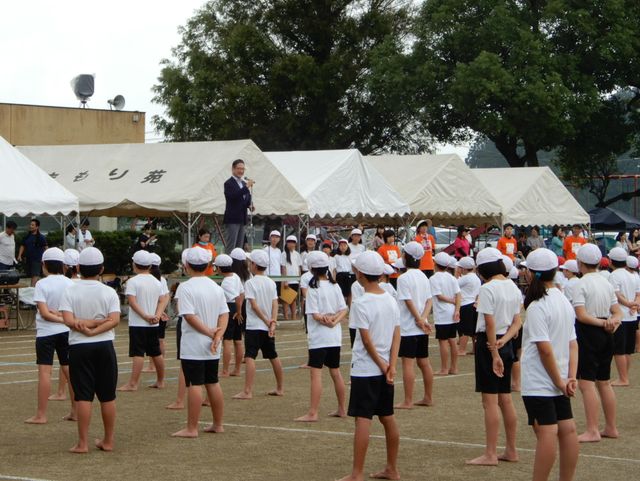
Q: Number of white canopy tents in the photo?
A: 5